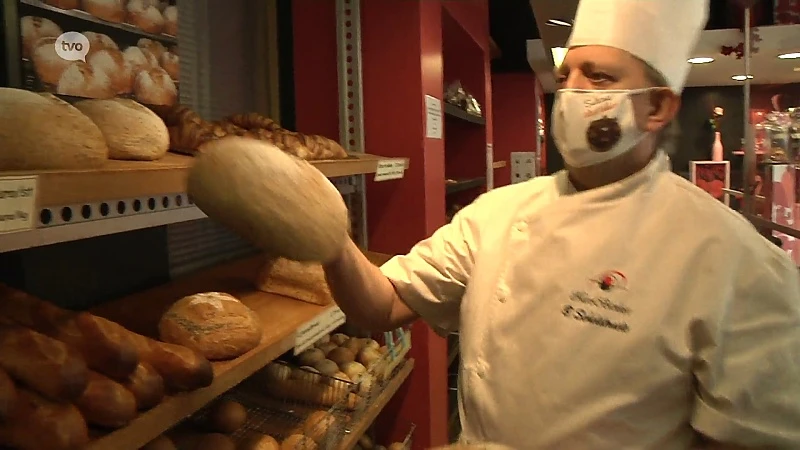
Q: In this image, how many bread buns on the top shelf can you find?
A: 2